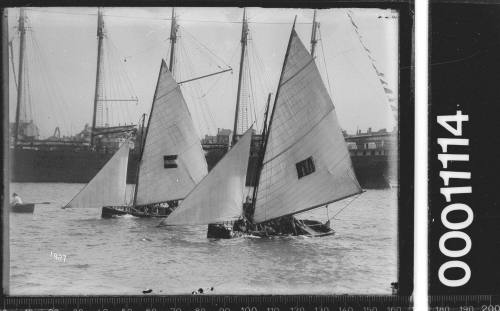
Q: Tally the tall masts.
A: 5